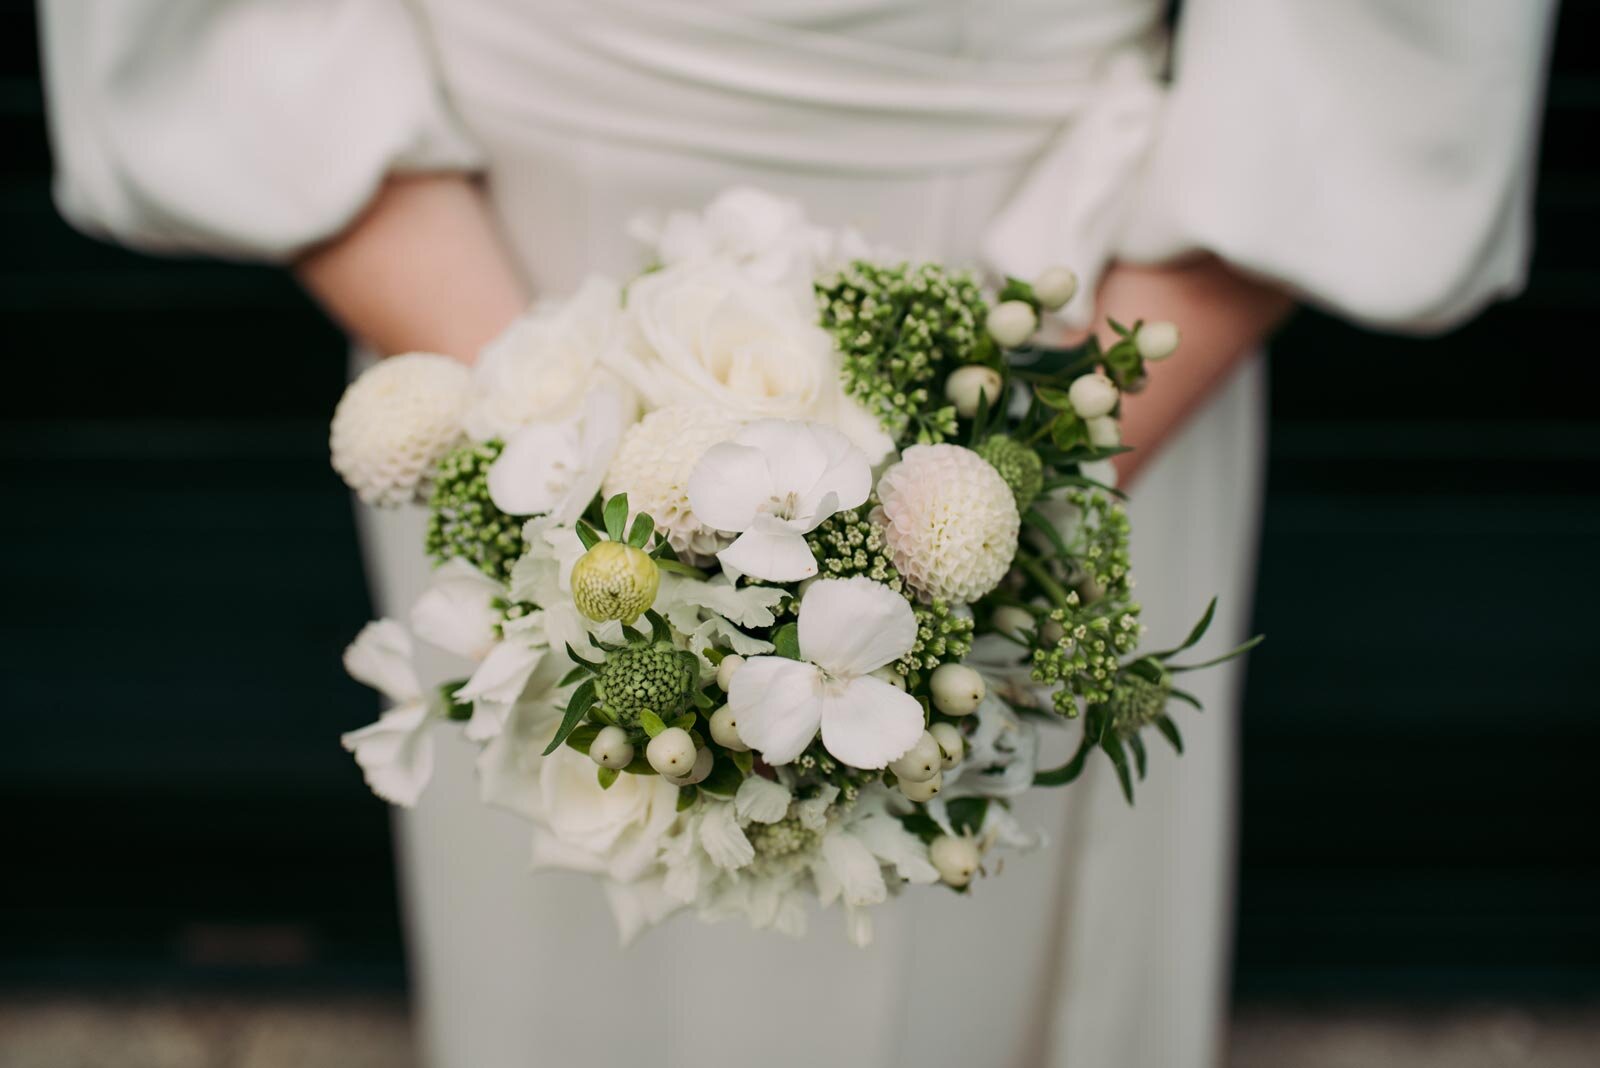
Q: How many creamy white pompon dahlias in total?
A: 3